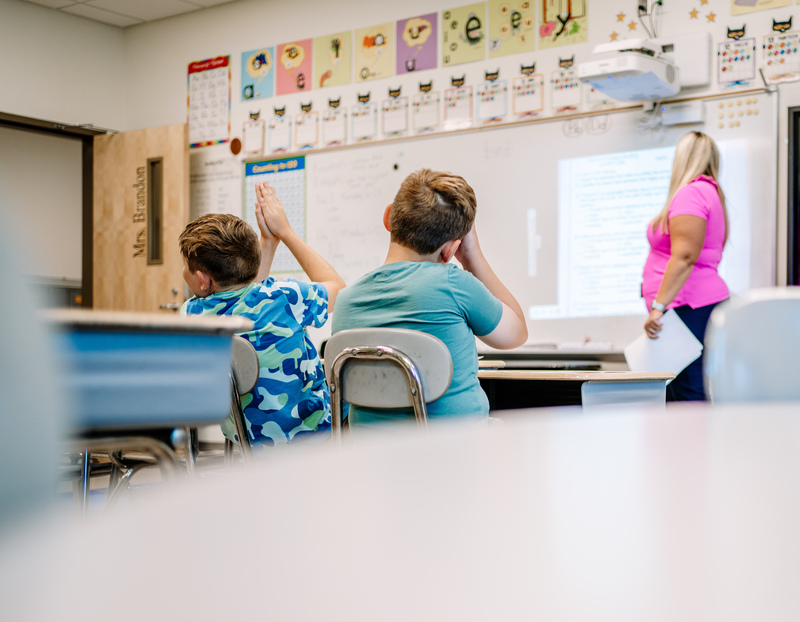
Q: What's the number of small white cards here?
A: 14